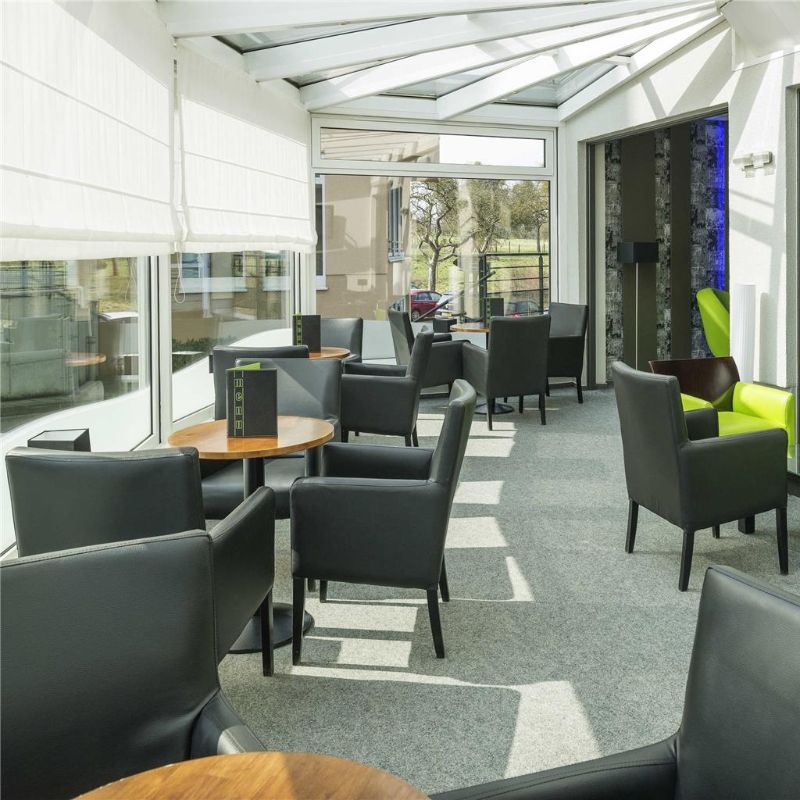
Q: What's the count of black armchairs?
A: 12